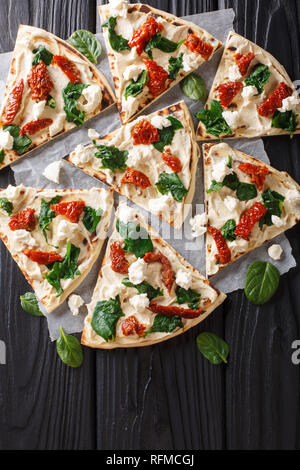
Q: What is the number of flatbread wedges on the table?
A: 7